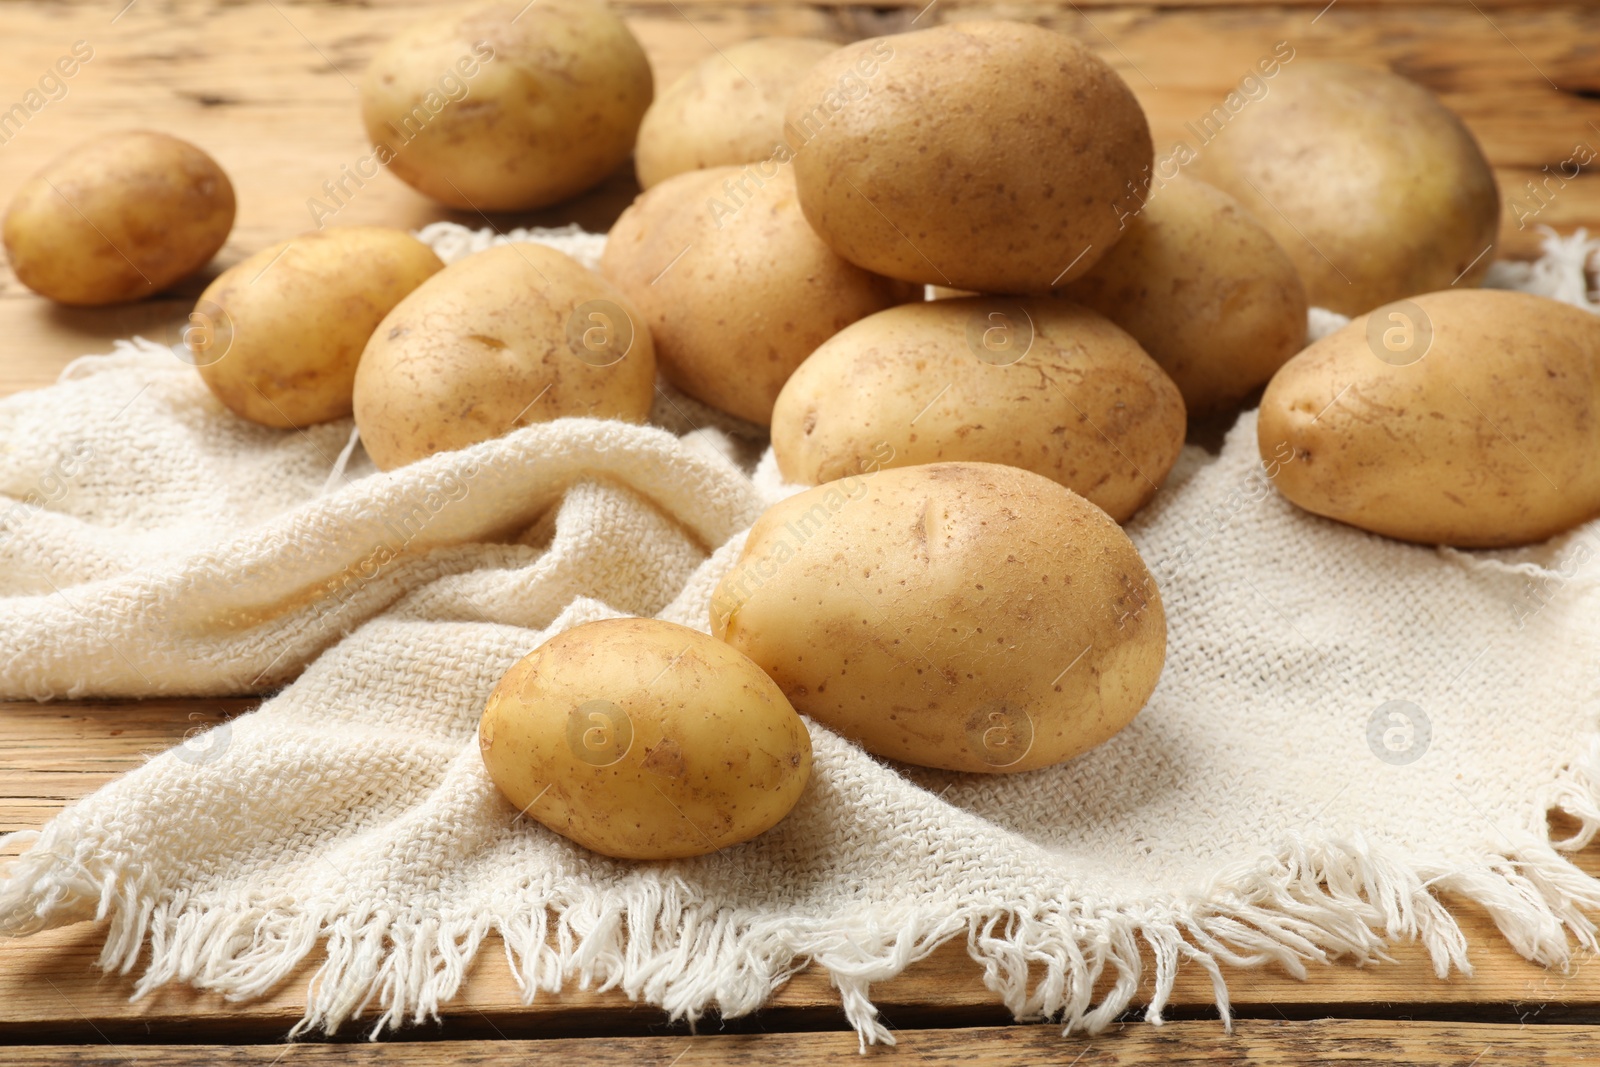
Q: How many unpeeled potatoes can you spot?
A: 13